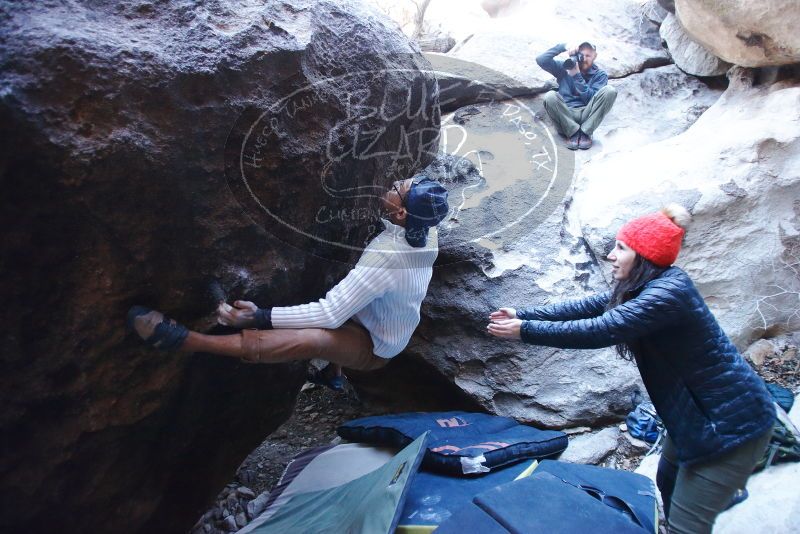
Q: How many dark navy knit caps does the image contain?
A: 1